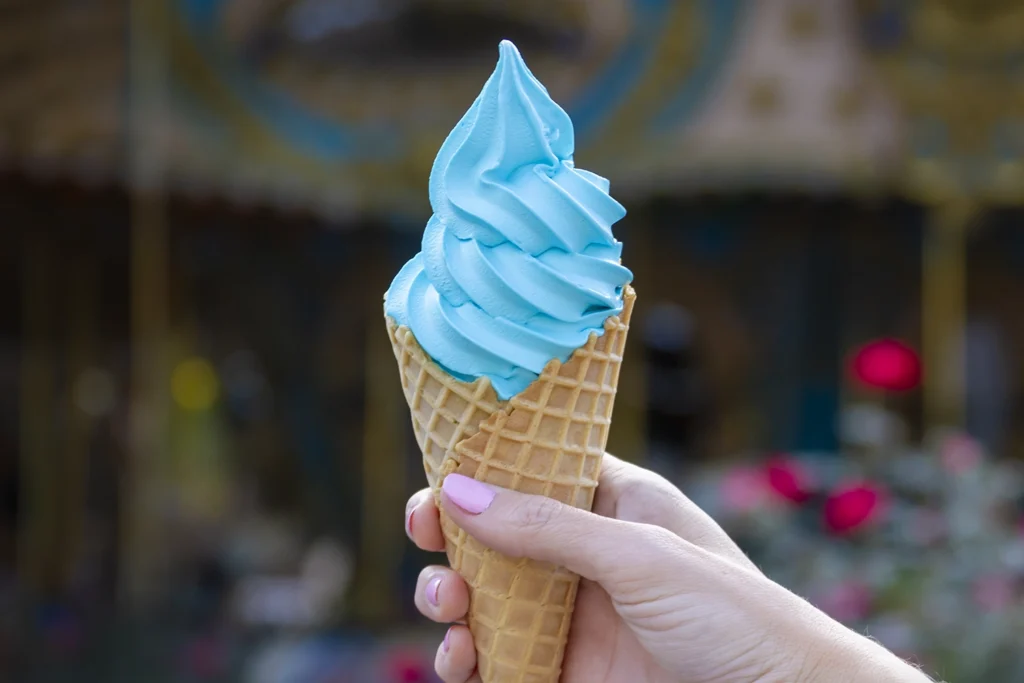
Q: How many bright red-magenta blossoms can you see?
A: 3